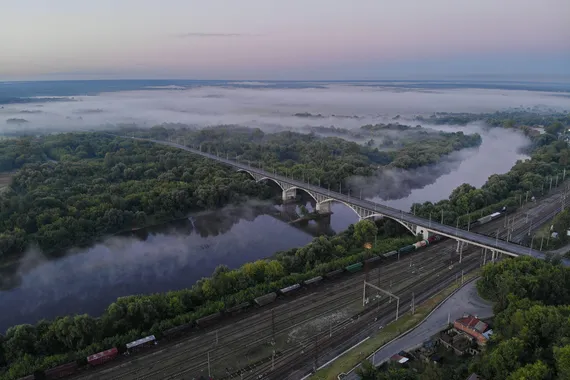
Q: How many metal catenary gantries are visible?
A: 1